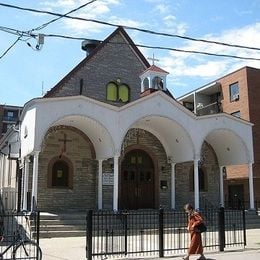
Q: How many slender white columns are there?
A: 8